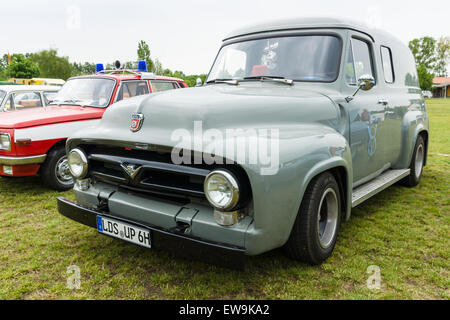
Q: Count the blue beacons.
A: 2